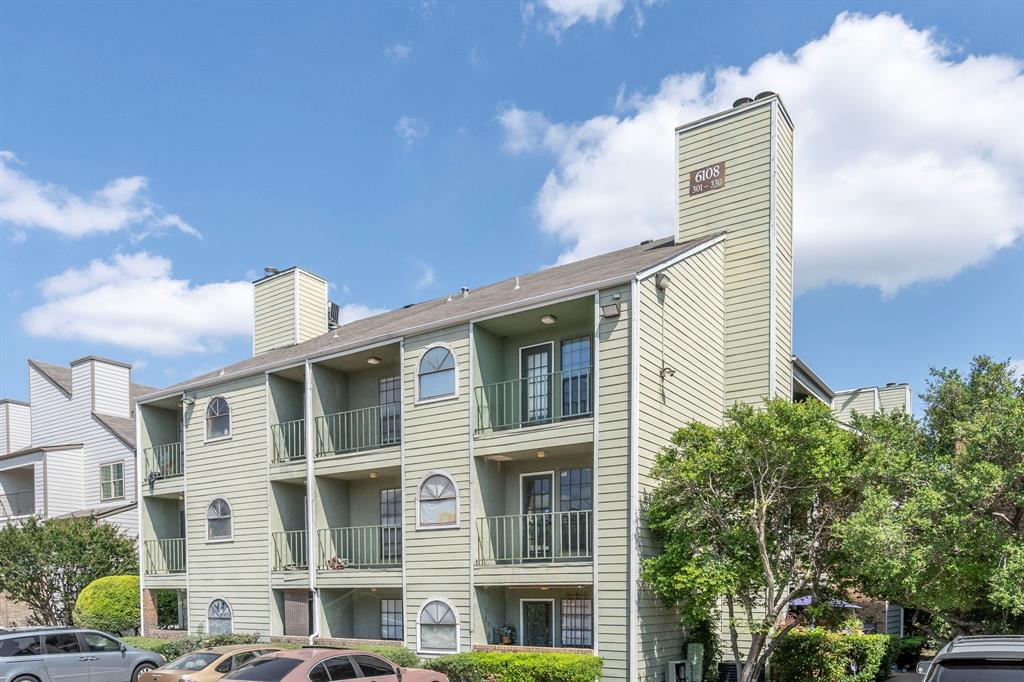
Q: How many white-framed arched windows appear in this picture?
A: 6